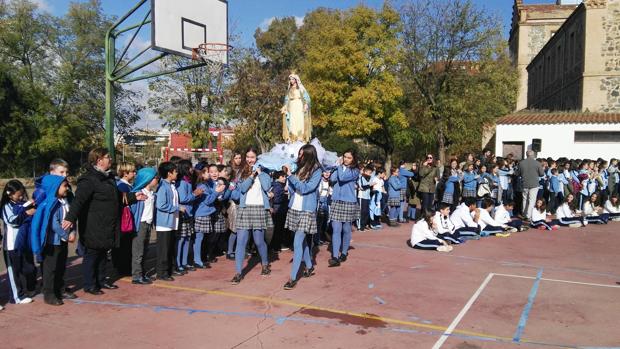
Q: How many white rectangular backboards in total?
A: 1